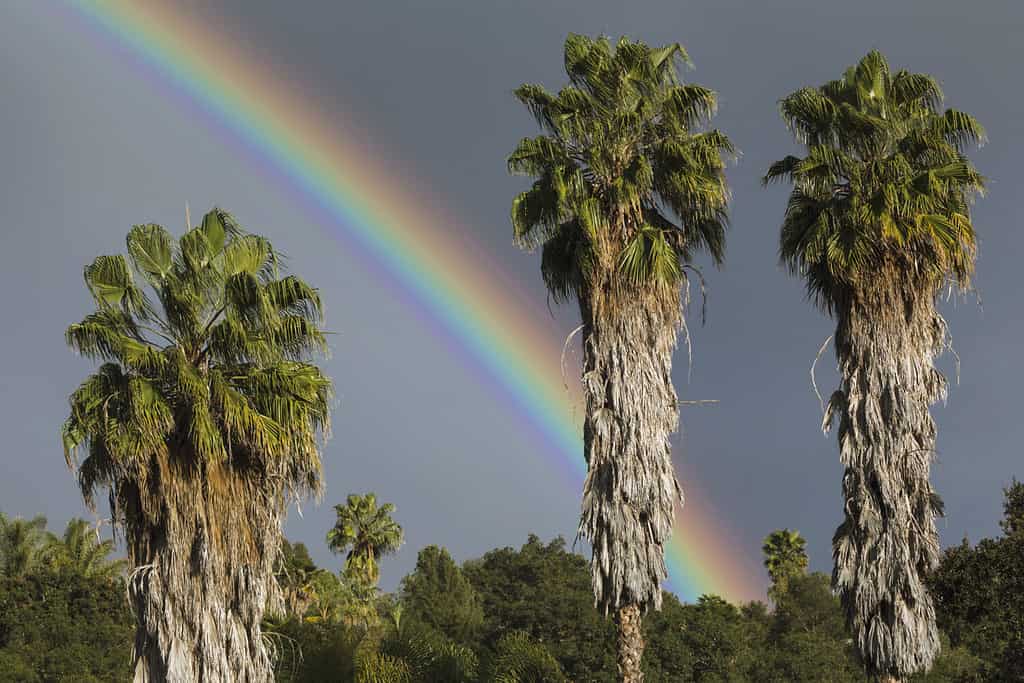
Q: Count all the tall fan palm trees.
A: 3